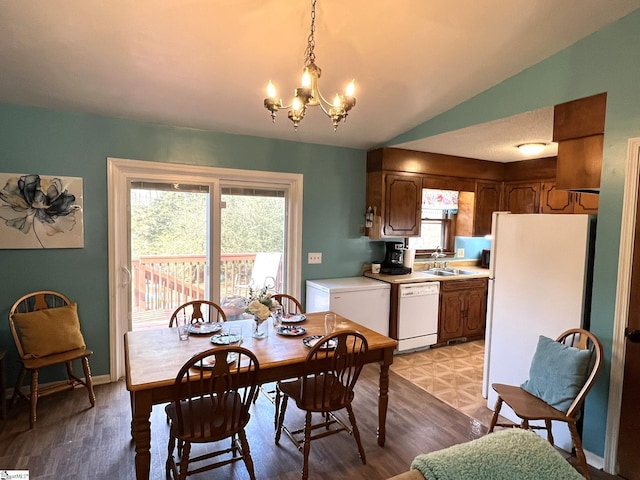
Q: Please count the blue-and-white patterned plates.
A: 6